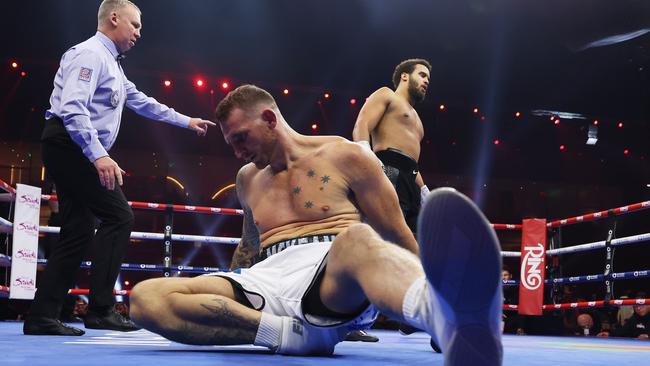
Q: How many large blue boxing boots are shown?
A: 1